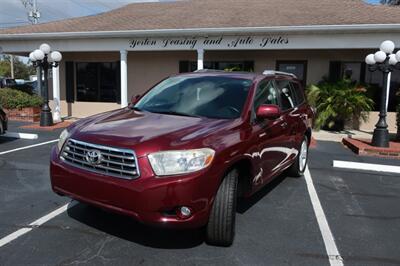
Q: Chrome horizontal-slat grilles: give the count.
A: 1